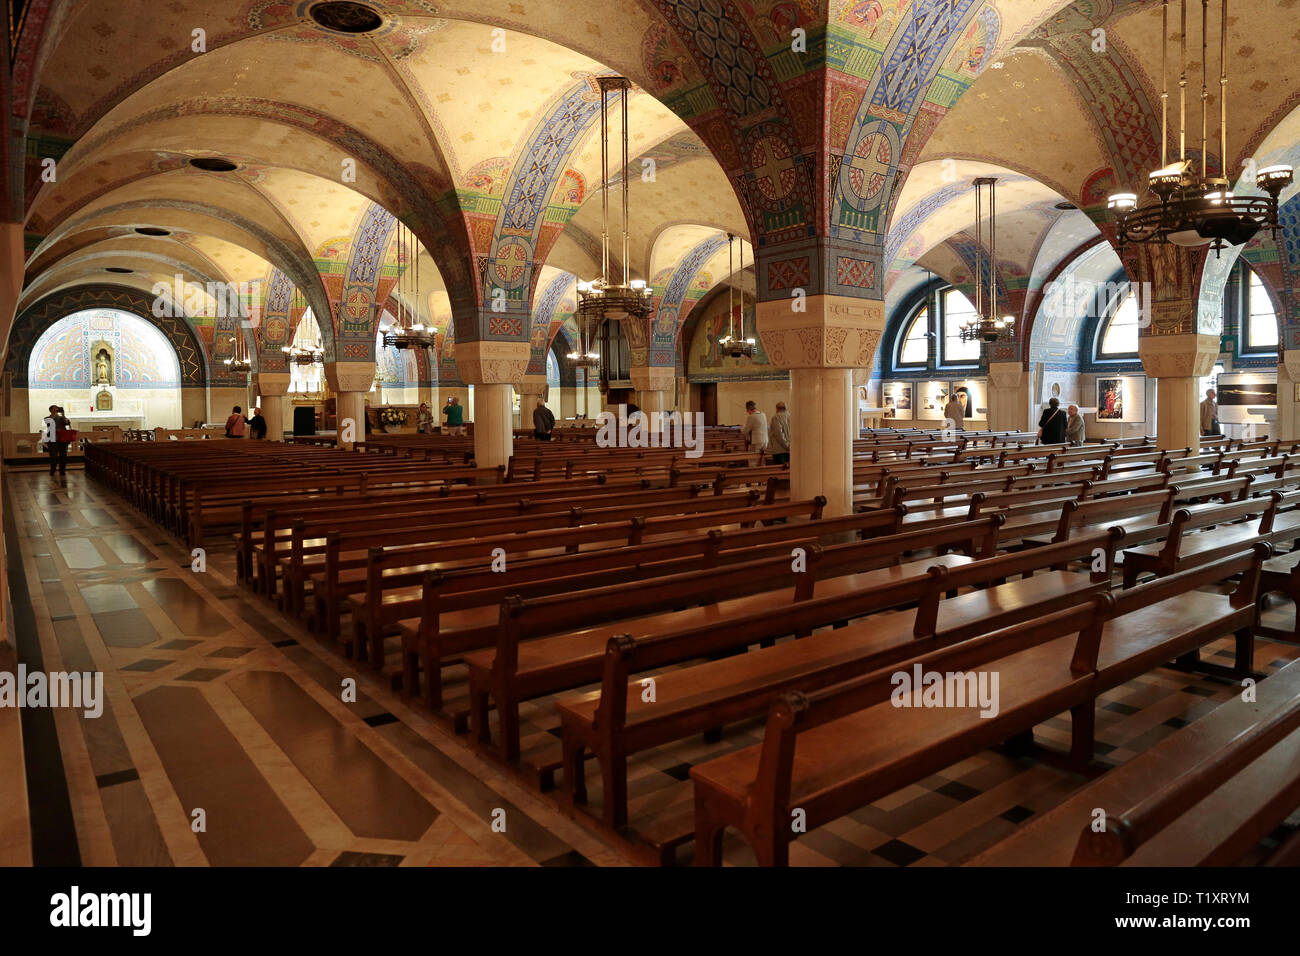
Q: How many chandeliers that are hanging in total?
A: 8